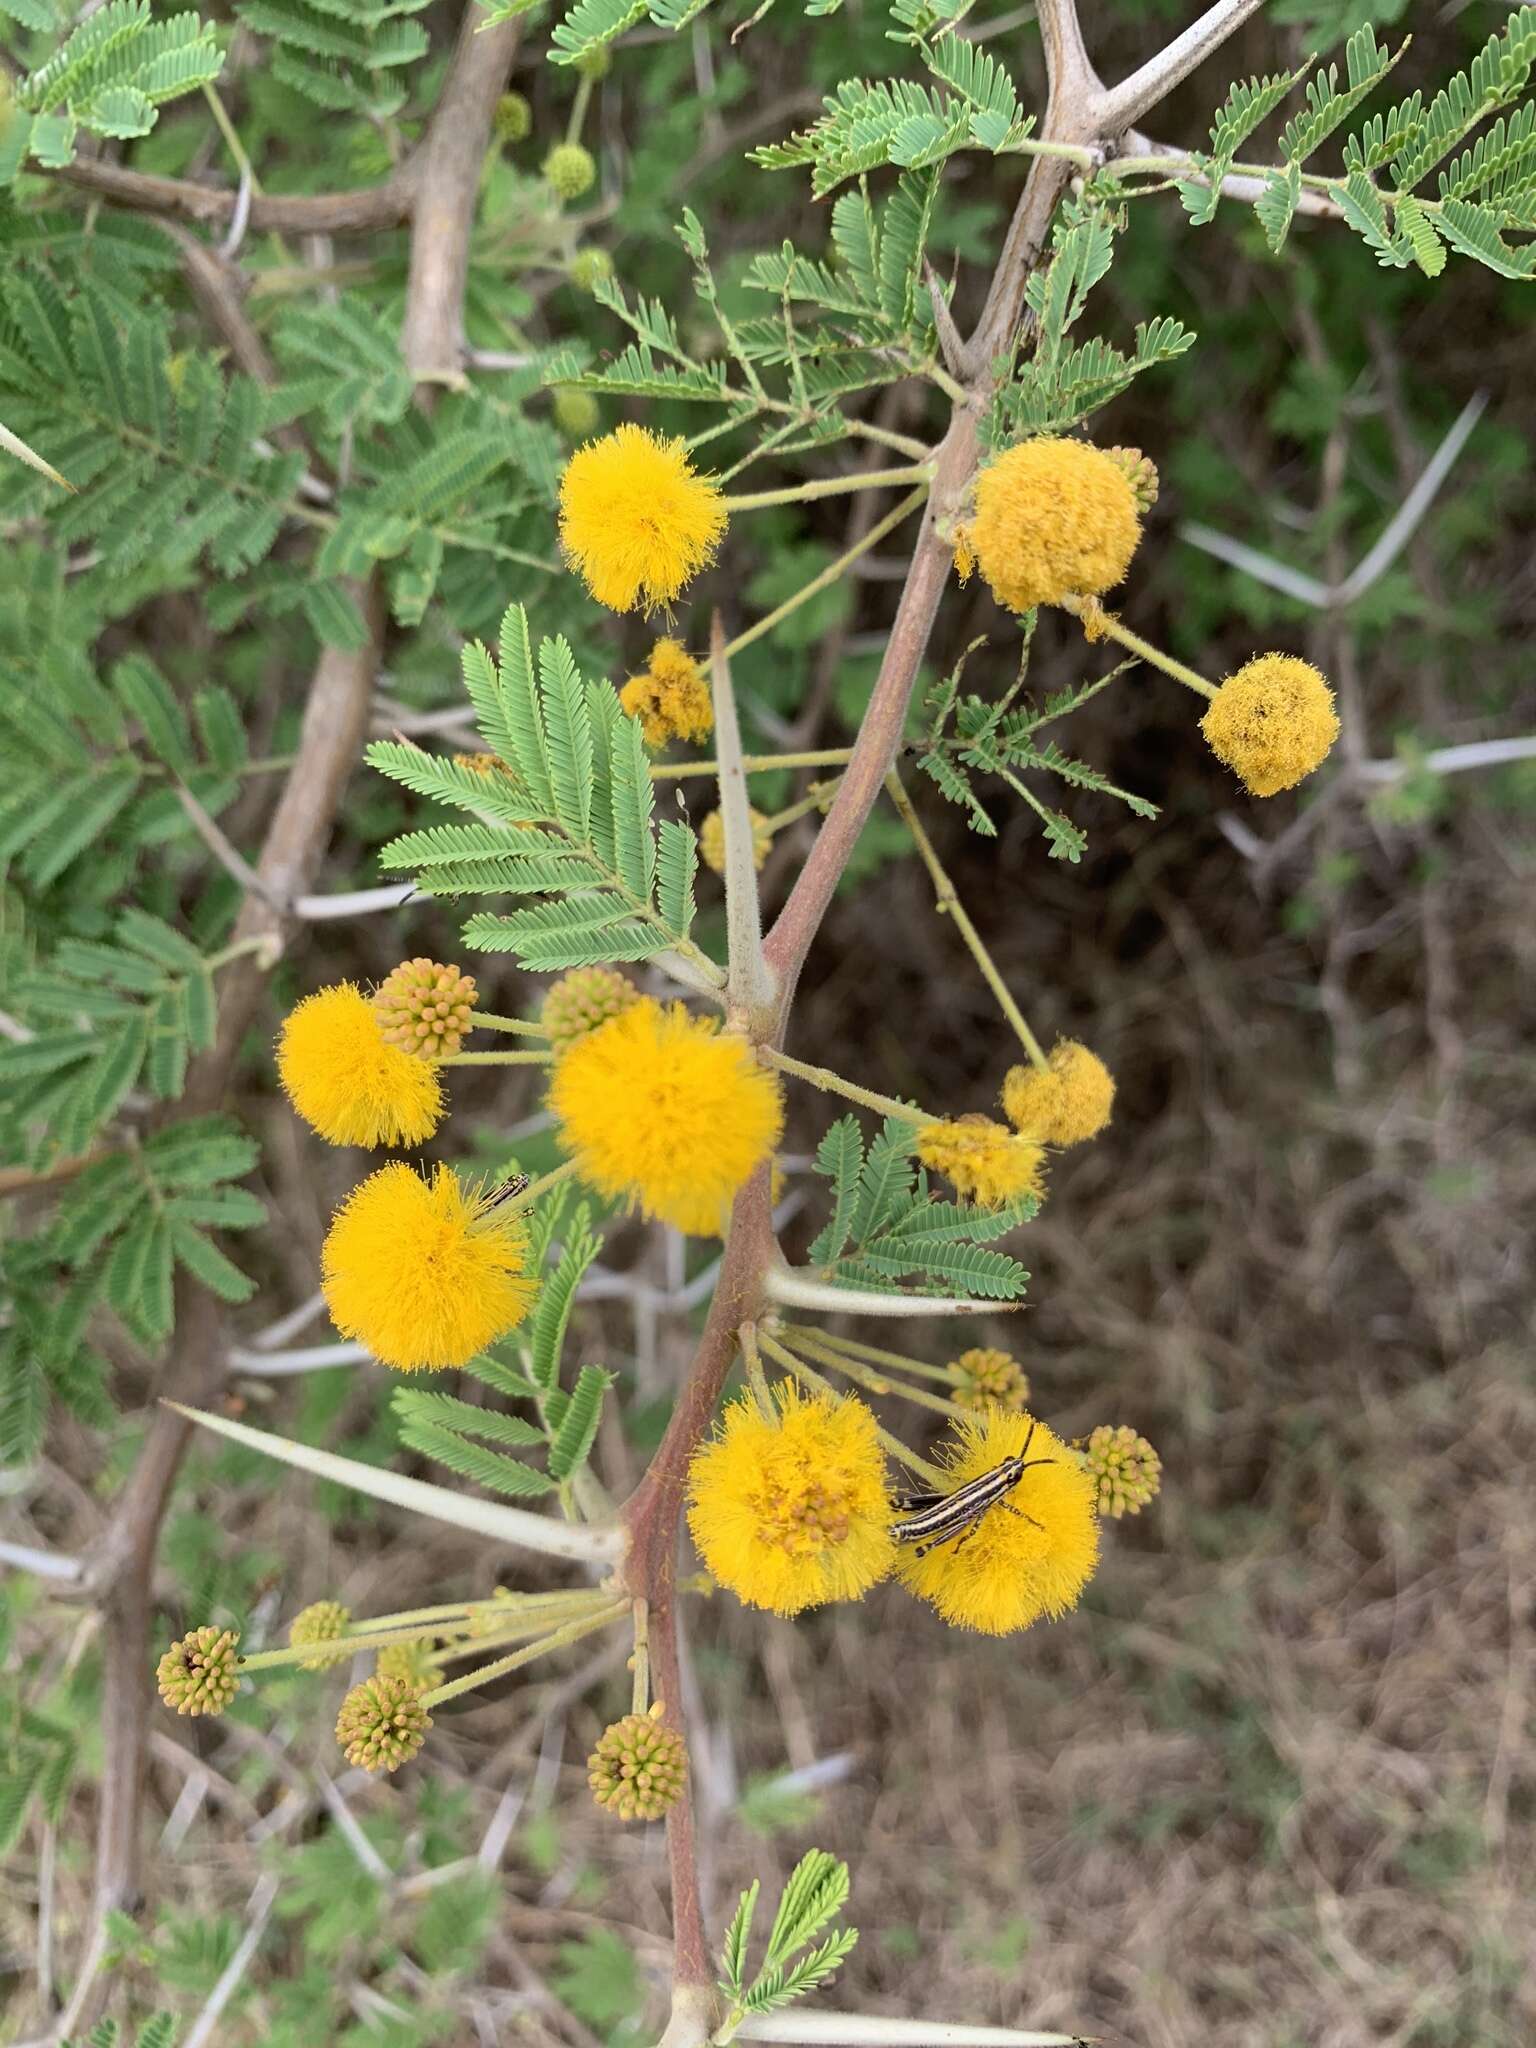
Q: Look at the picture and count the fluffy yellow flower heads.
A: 11